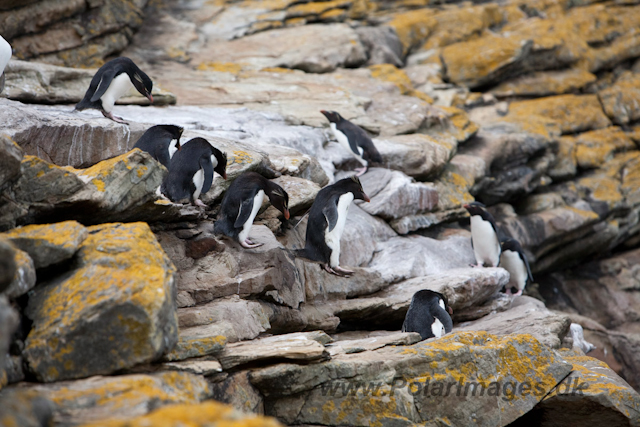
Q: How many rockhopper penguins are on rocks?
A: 9